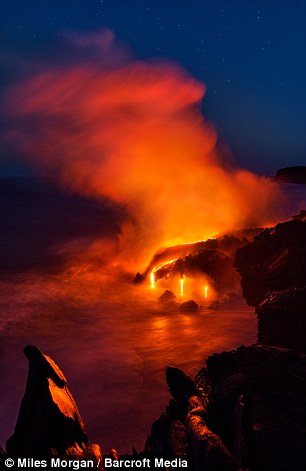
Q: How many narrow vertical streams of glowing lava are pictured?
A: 3